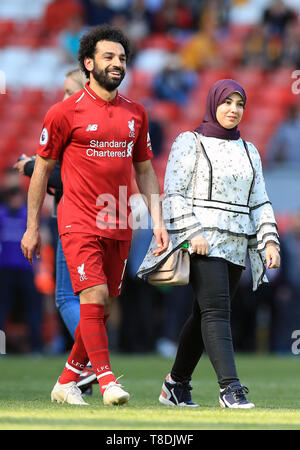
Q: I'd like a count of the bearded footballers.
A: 1